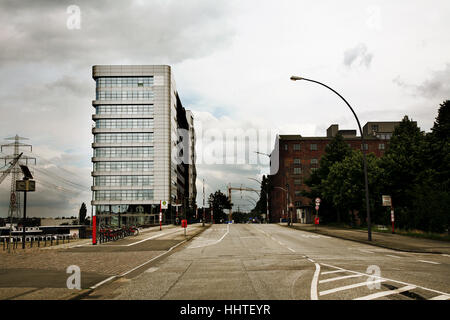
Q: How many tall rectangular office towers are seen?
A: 1